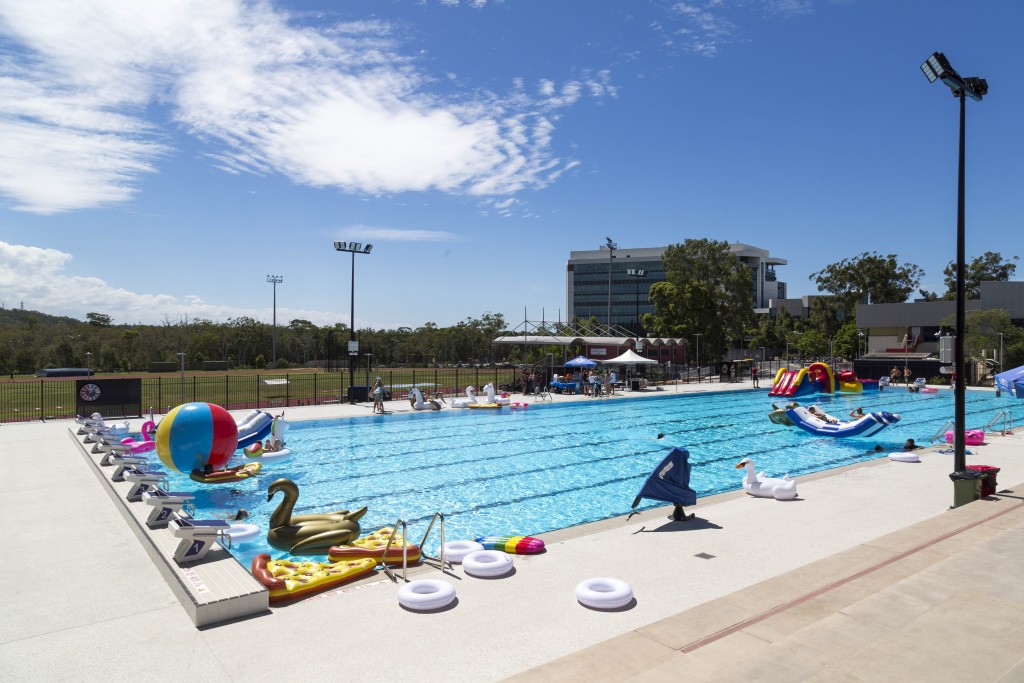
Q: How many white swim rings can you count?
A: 6